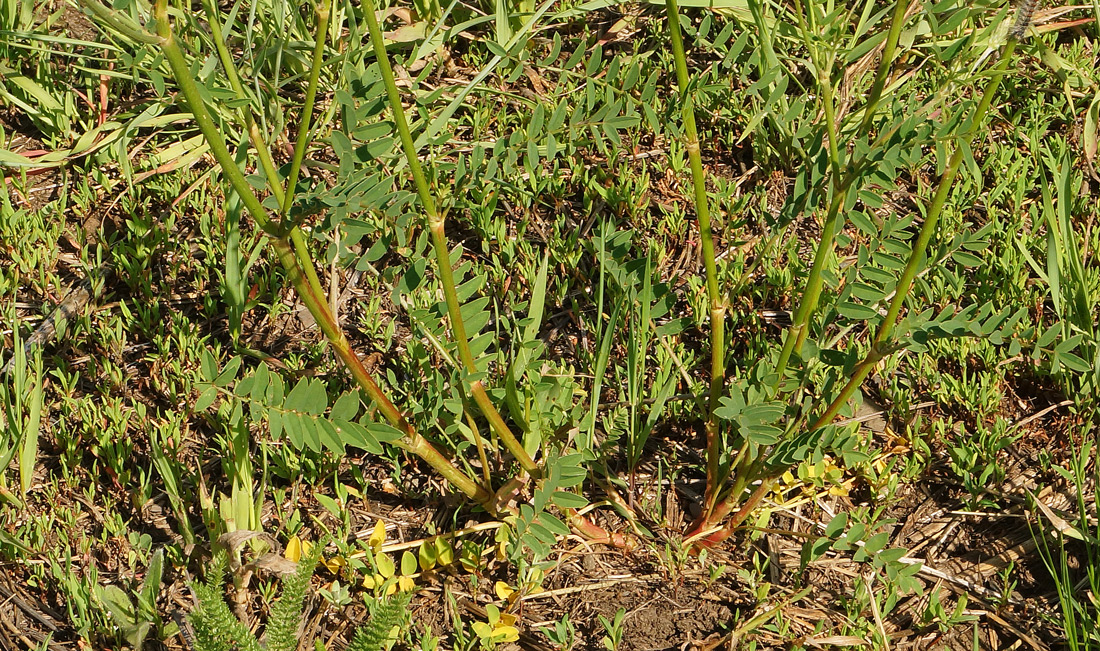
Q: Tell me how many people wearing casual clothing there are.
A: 0